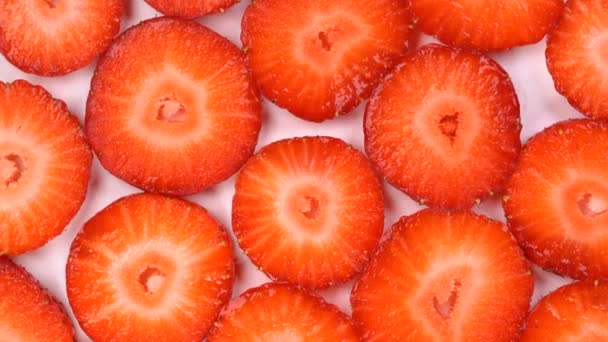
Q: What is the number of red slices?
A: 15